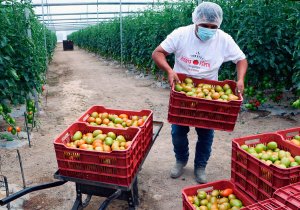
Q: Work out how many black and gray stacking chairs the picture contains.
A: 0